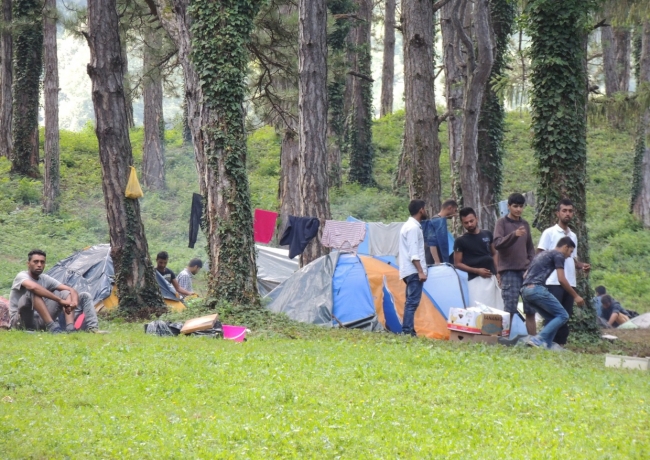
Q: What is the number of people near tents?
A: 11